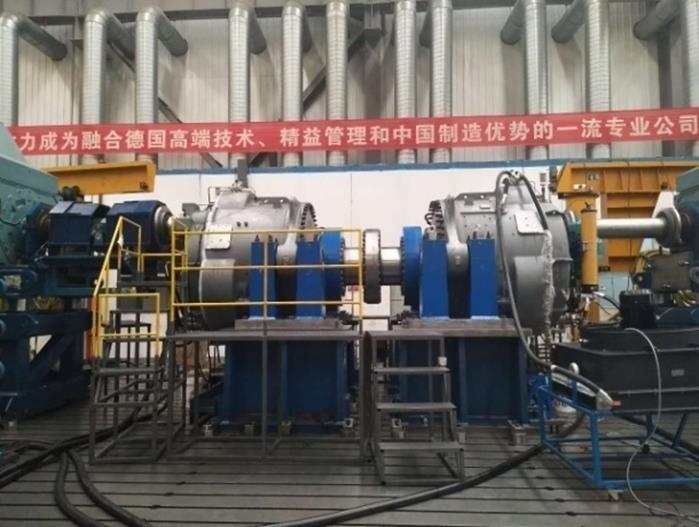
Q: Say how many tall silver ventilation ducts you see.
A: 11